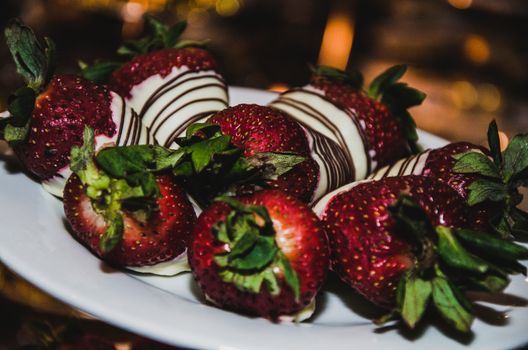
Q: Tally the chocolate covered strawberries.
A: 8